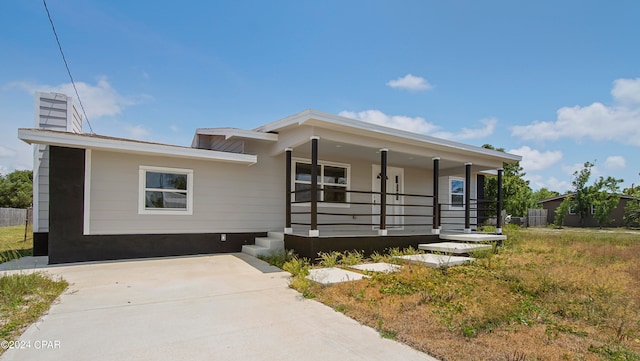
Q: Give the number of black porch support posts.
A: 6